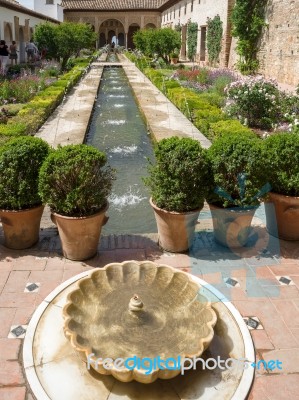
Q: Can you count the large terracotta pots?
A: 5